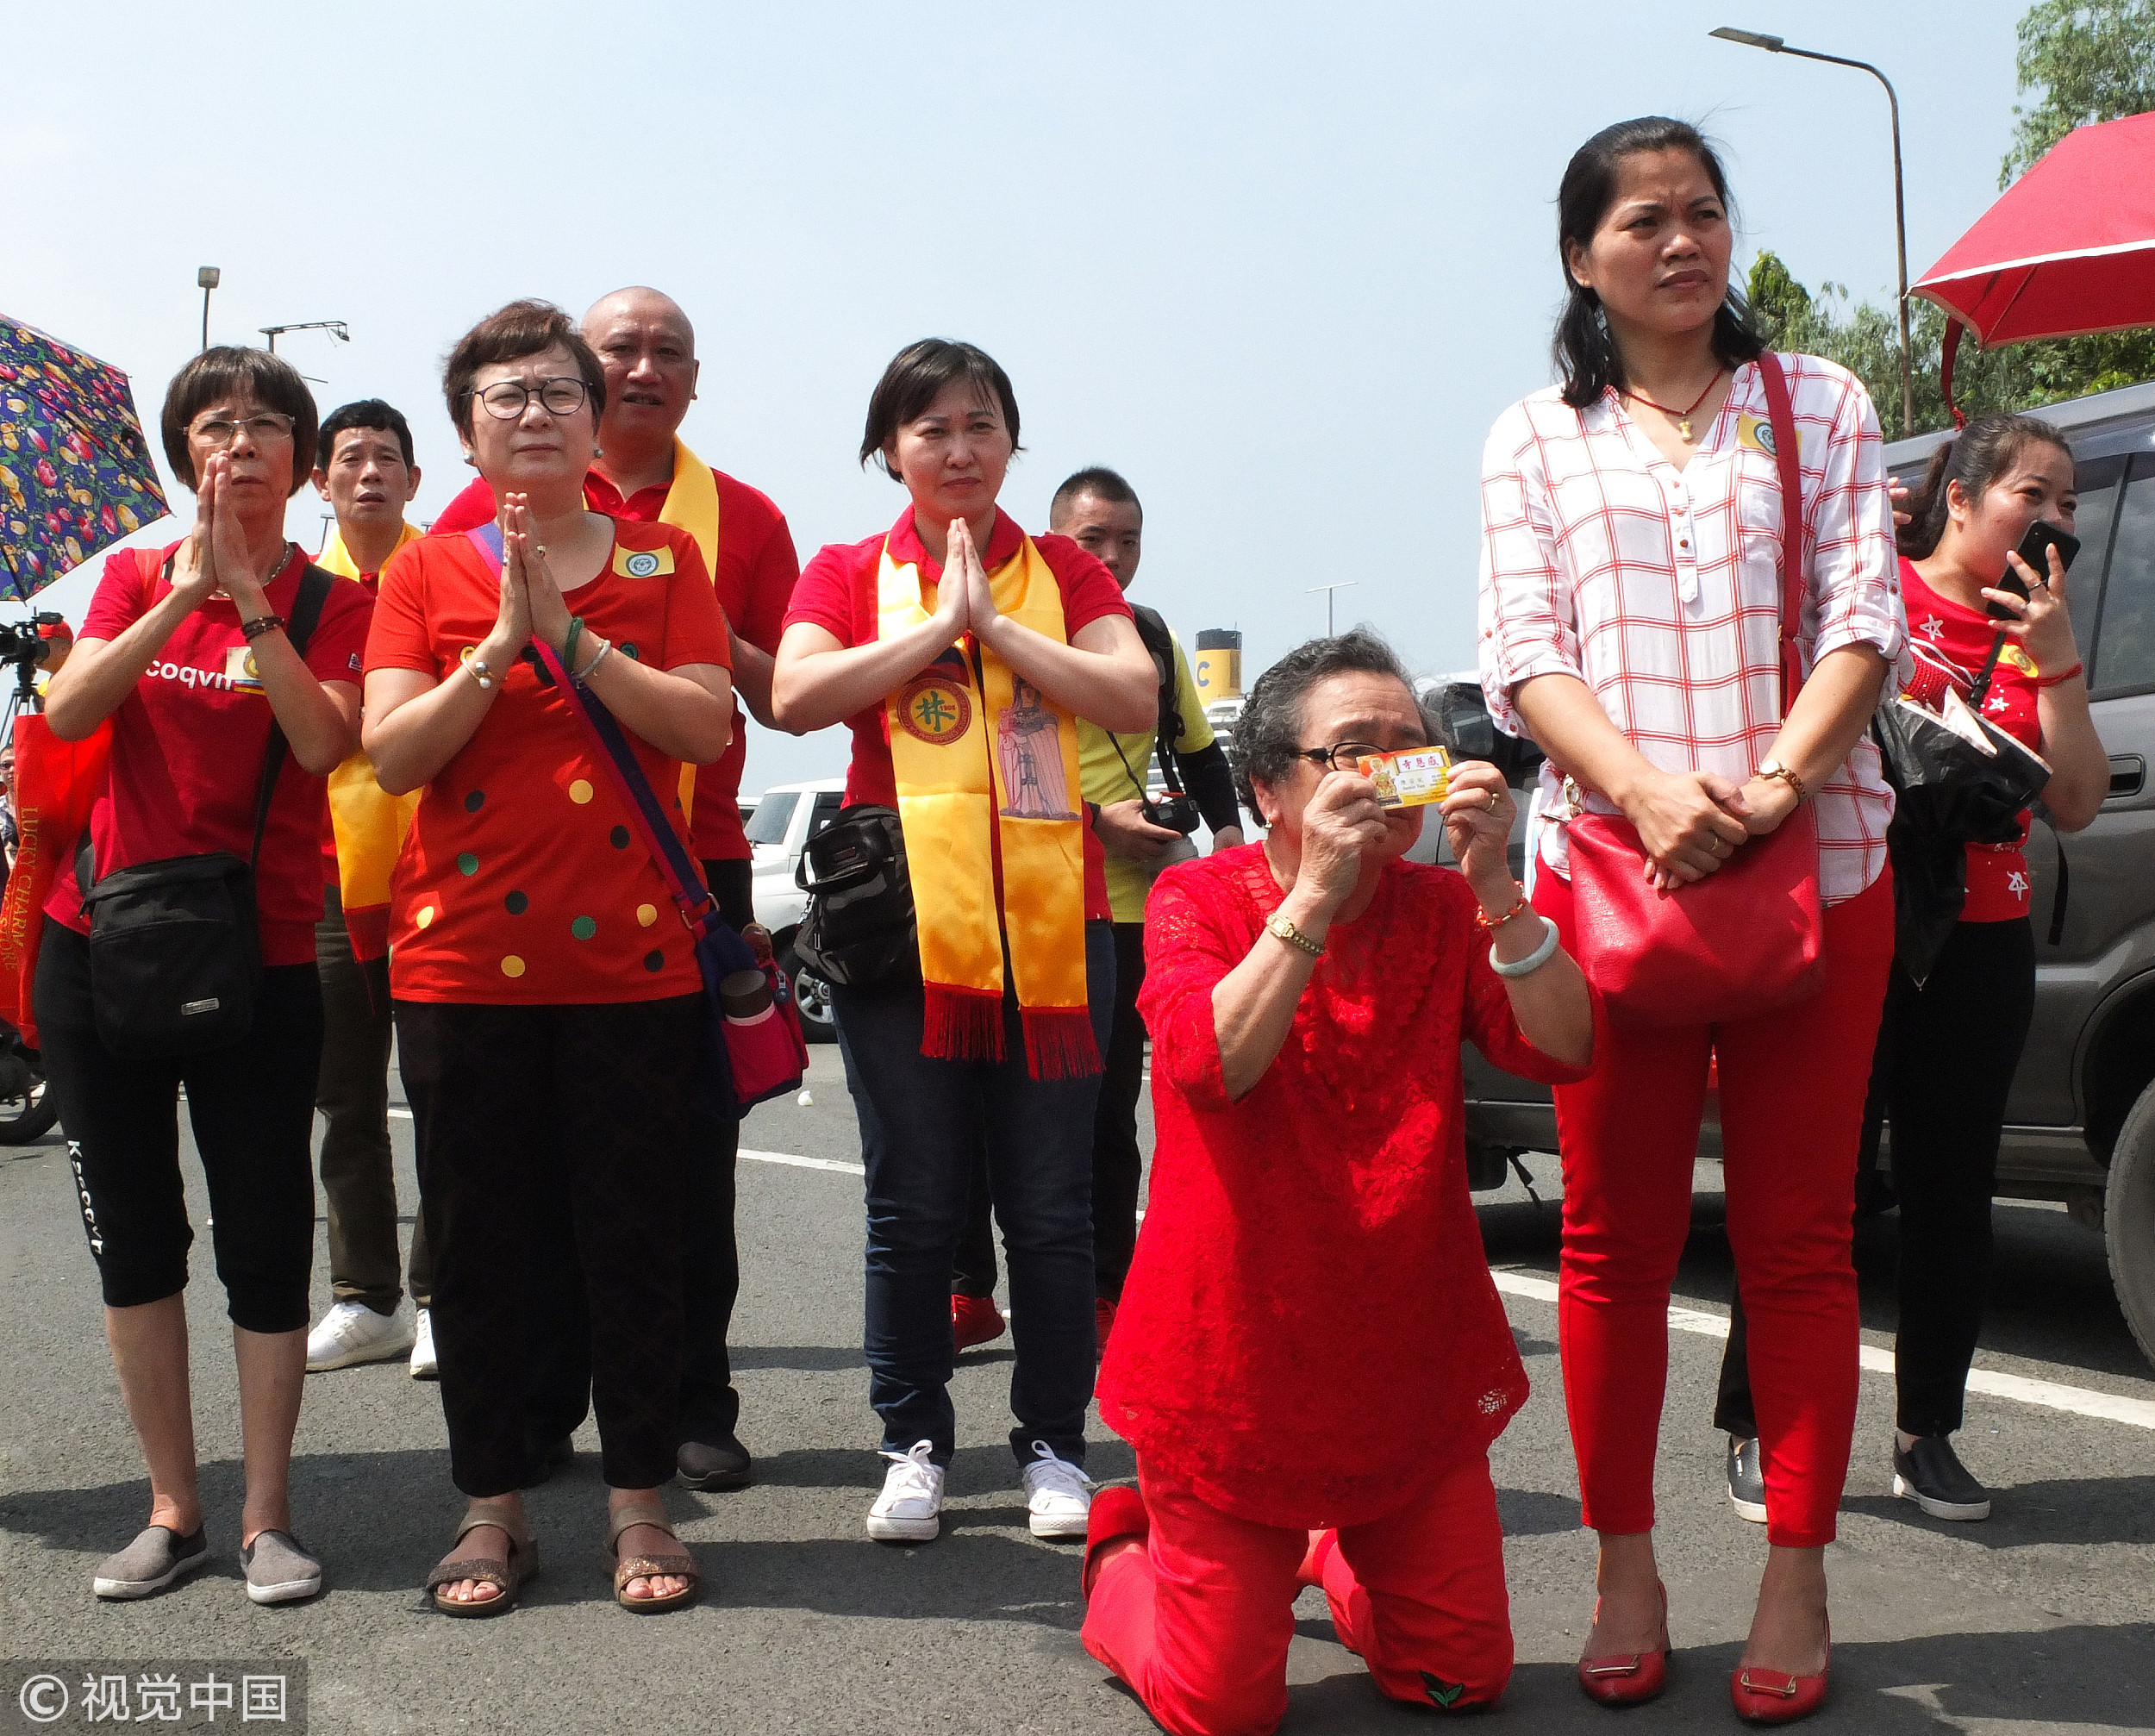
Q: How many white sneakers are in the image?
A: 4